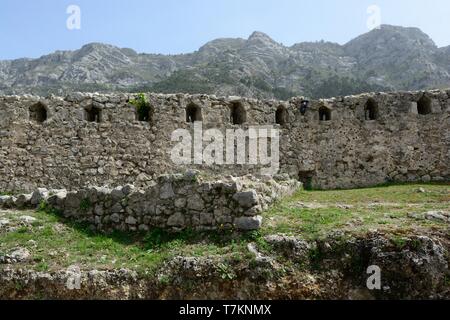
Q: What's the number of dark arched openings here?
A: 9